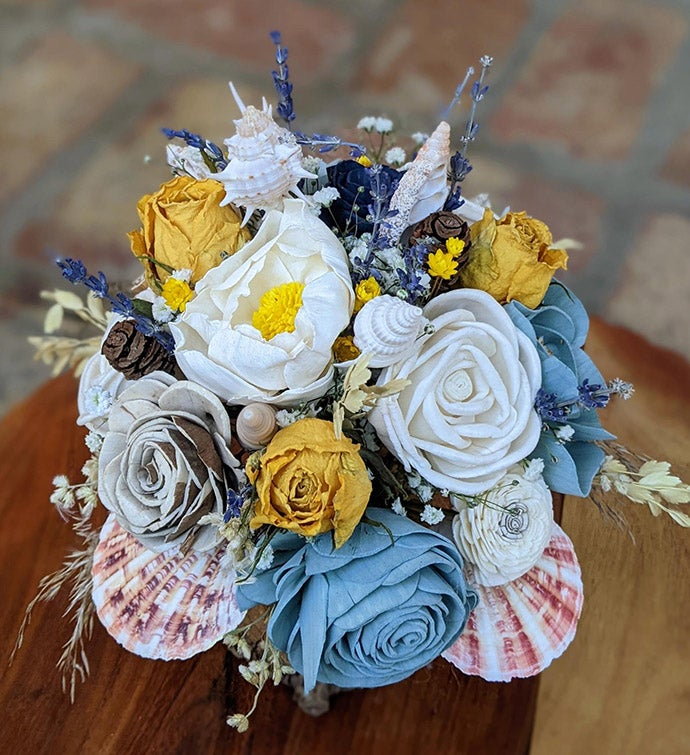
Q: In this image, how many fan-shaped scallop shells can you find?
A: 2